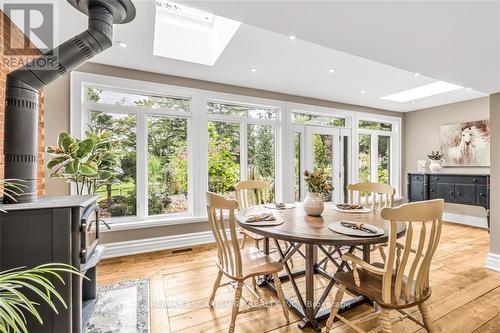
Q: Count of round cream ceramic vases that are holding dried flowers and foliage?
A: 1